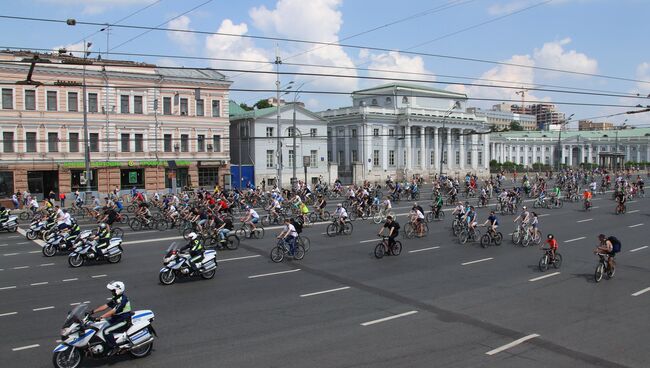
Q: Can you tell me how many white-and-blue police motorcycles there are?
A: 6